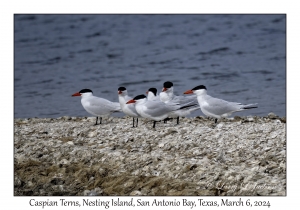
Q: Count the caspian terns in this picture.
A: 6